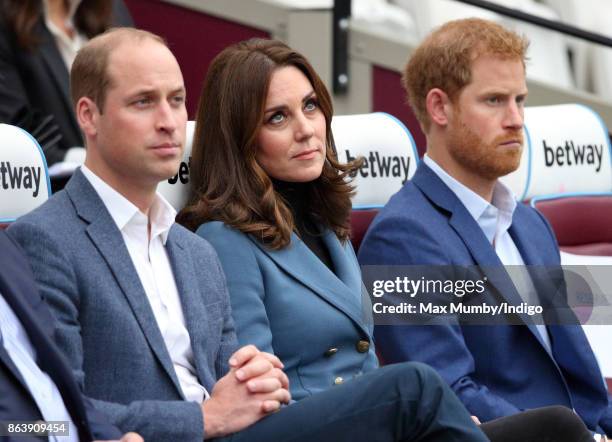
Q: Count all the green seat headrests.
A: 0